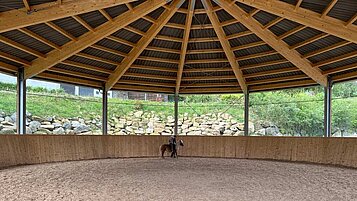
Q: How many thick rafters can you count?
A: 7